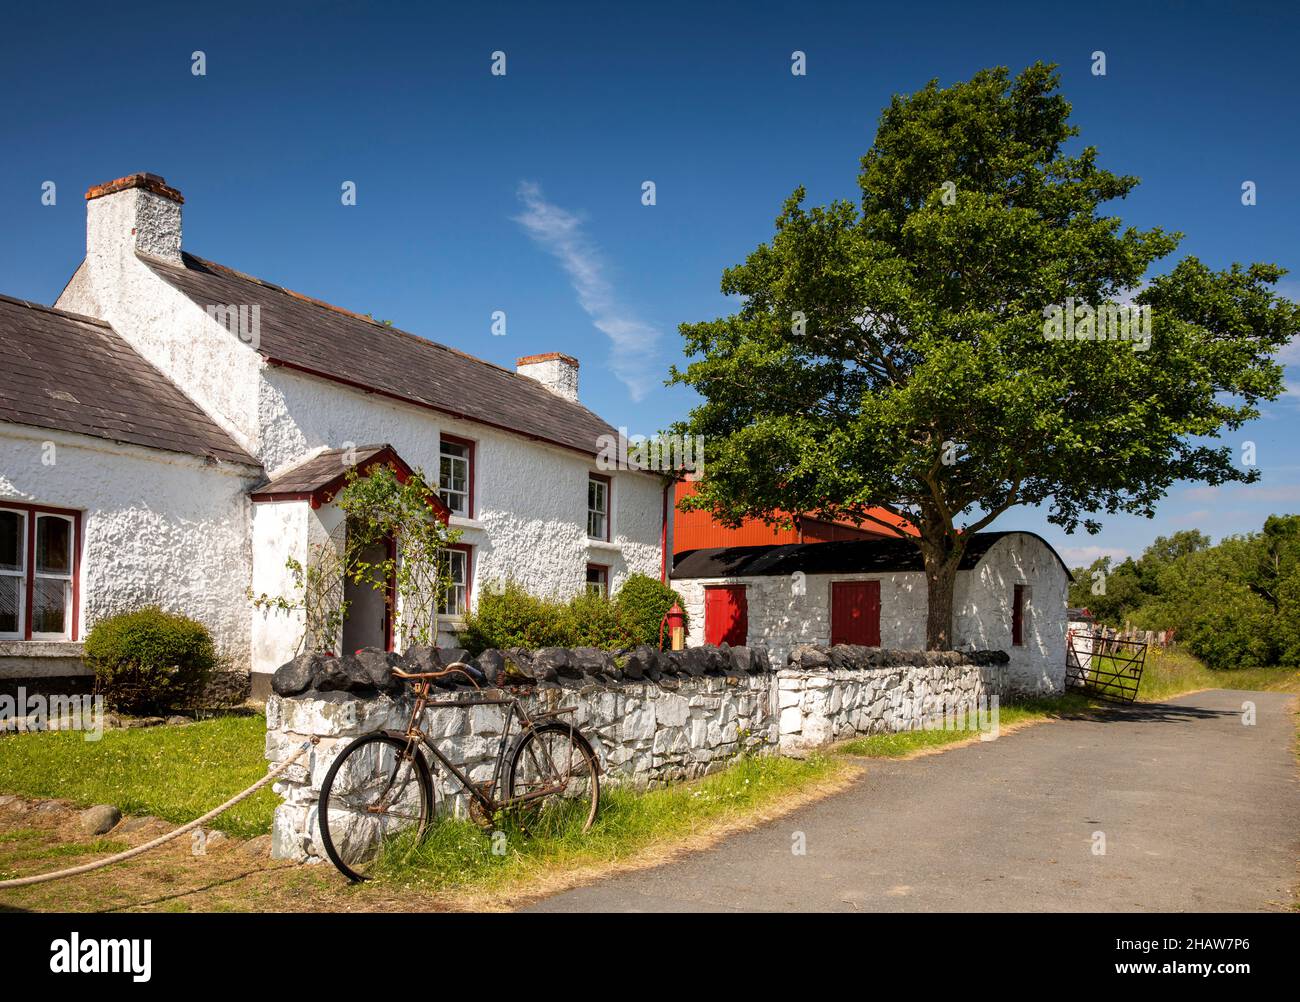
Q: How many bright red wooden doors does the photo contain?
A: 2